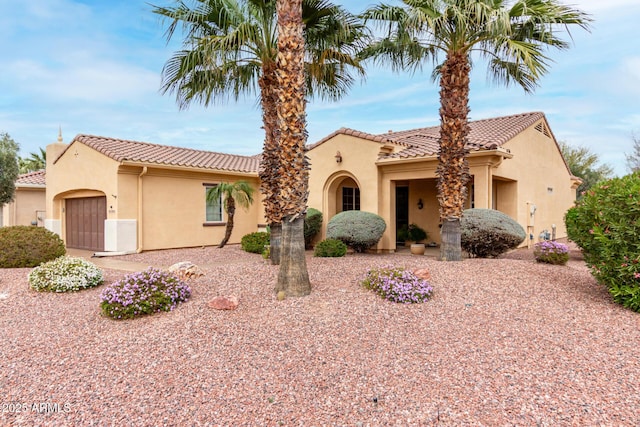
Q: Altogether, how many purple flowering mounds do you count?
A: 3